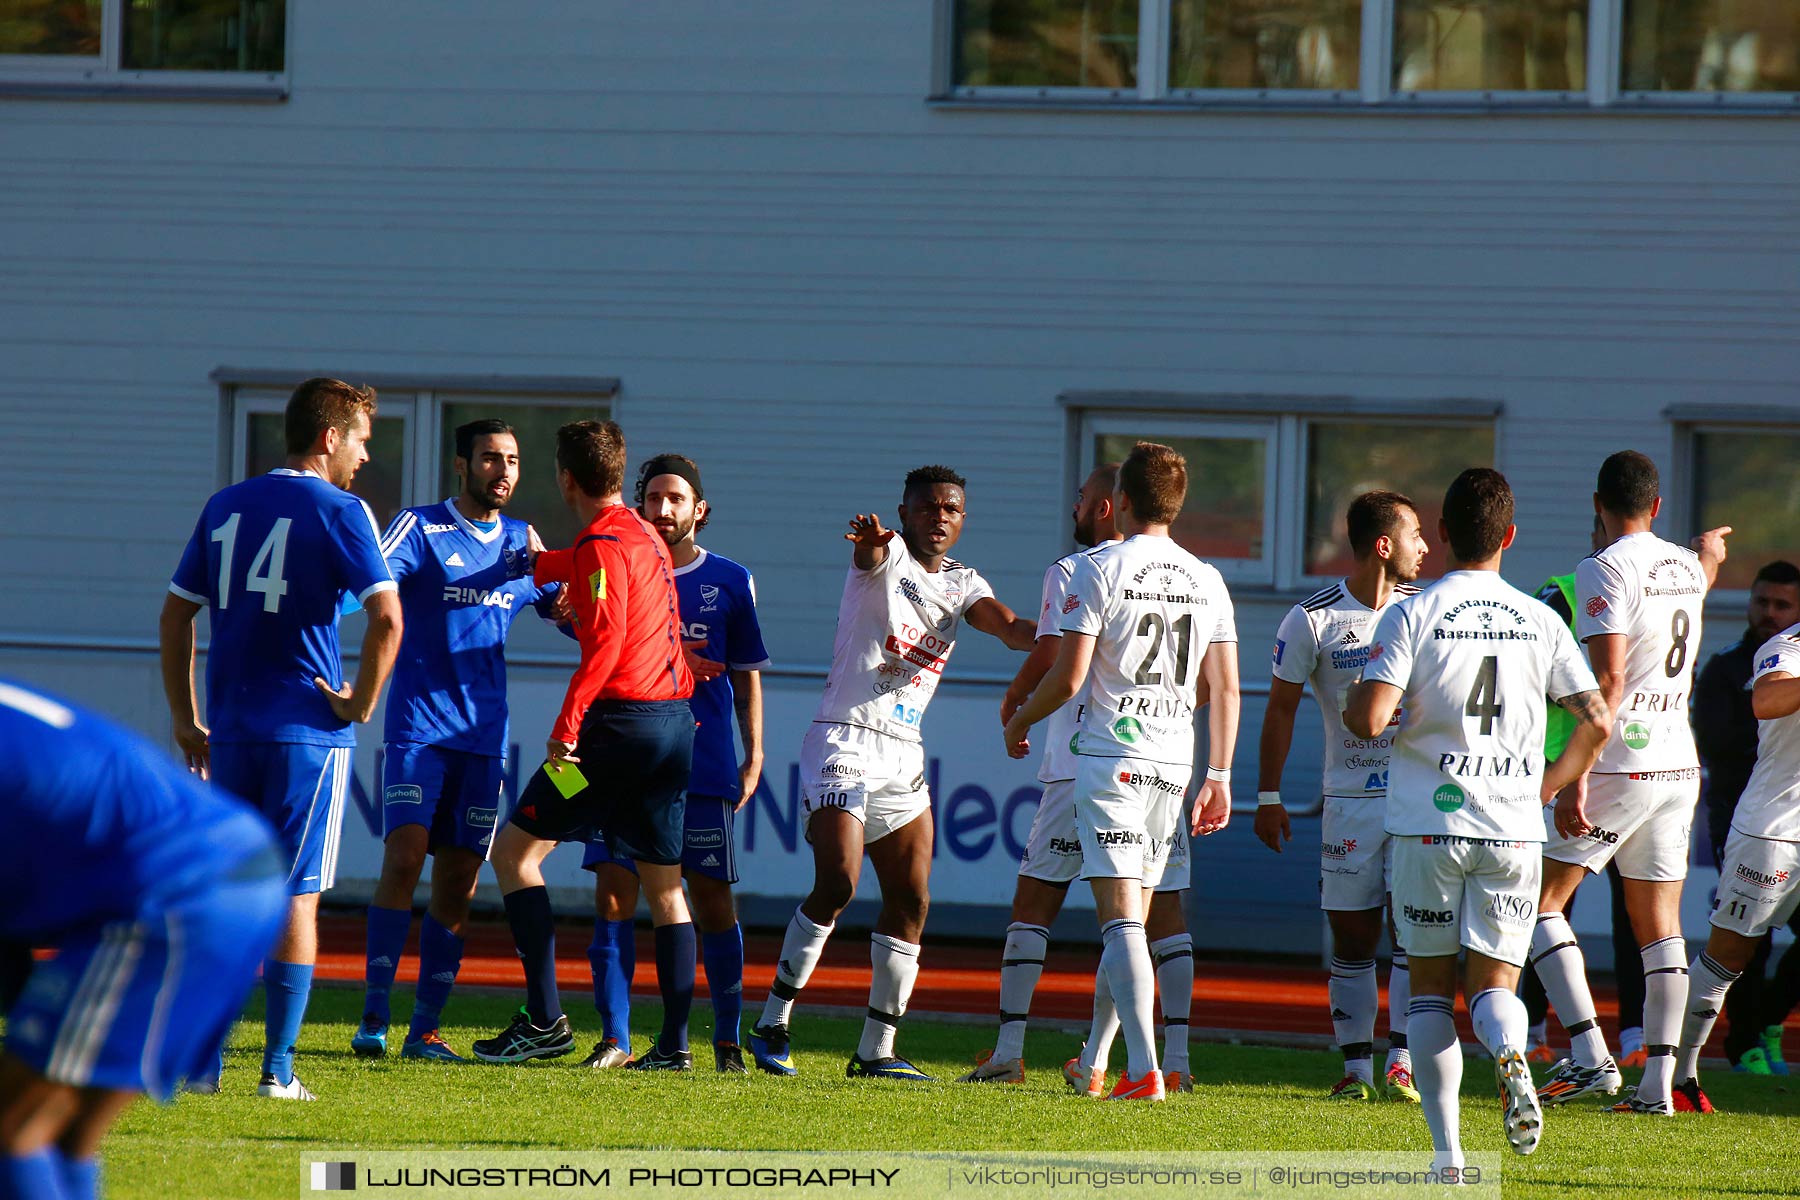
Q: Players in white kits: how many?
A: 7